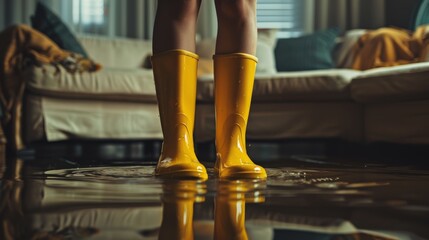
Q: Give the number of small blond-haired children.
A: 0